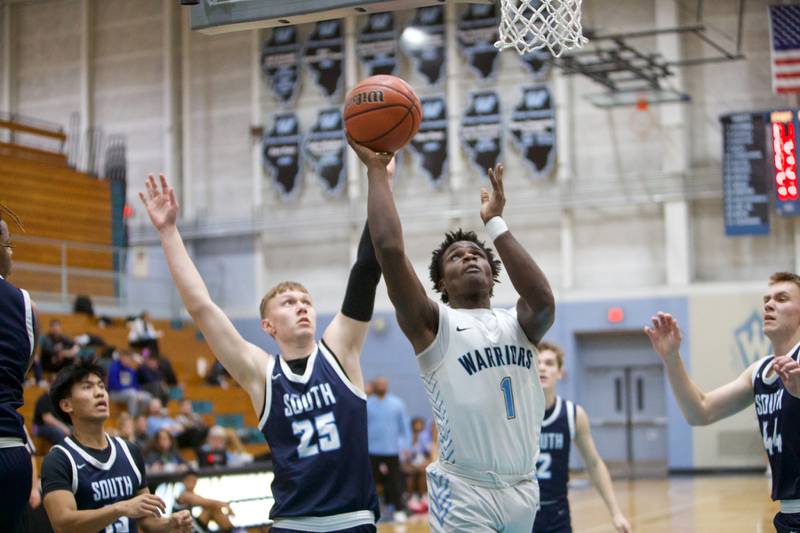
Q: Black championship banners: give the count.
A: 11